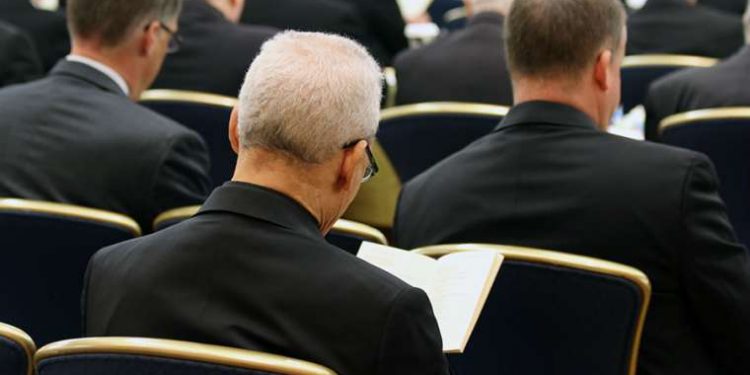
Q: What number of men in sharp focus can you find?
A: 1